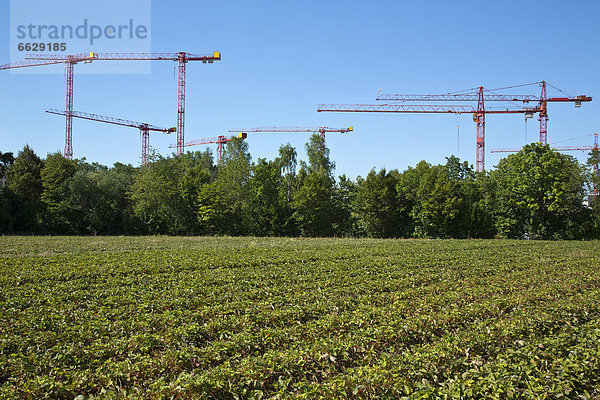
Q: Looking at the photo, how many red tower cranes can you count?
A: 8